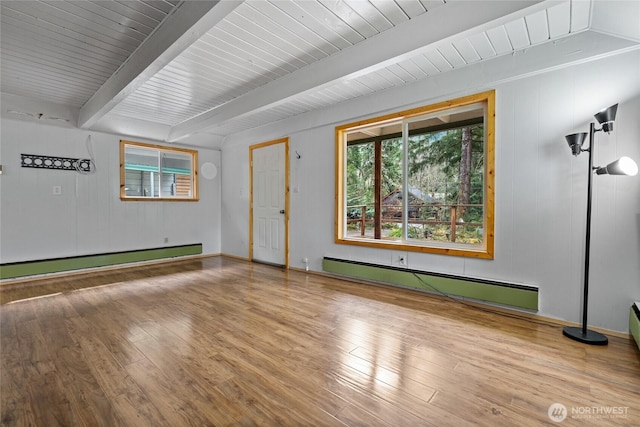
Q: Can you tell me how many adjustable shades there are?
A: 3